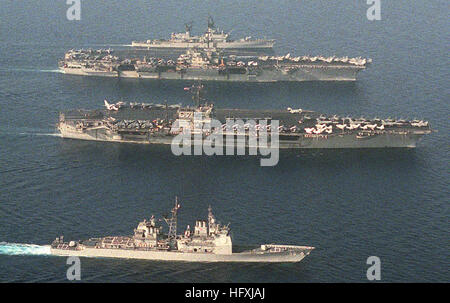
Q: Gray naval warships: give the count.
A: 4